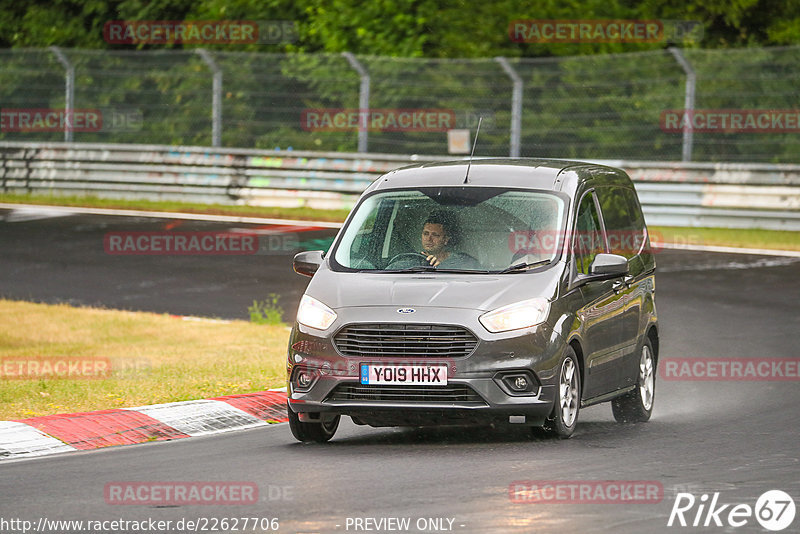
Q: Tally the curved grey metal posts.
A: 5